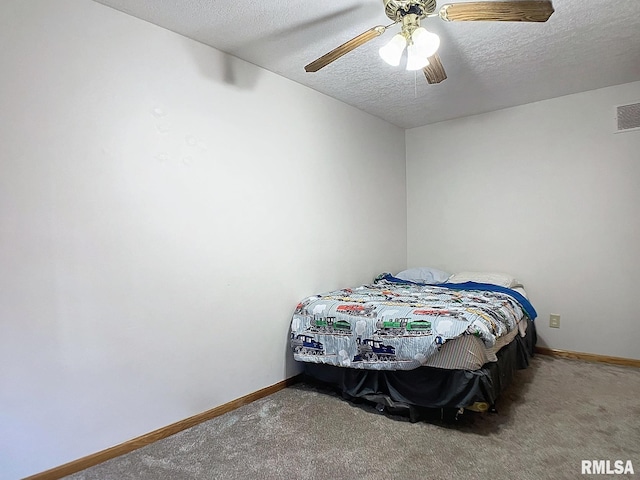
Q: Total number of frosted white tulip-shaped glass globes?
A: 3